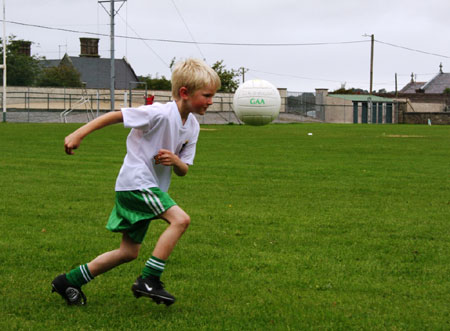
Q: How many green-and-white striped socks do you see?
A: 2